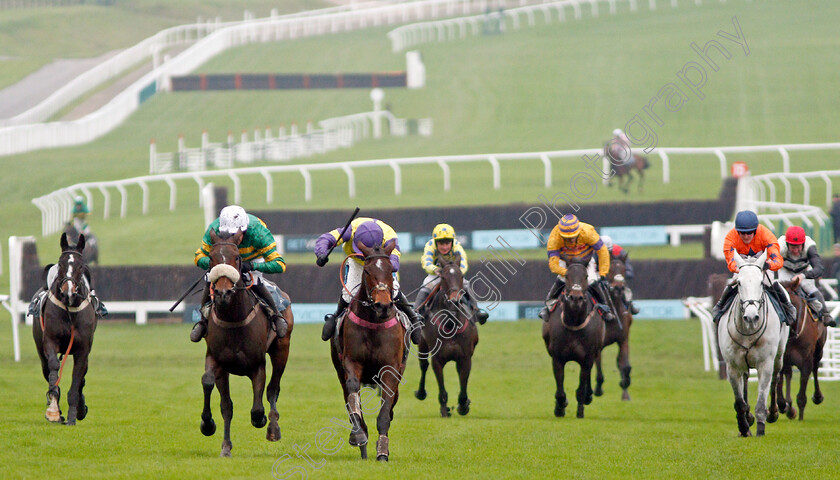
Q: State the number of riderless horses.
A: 1